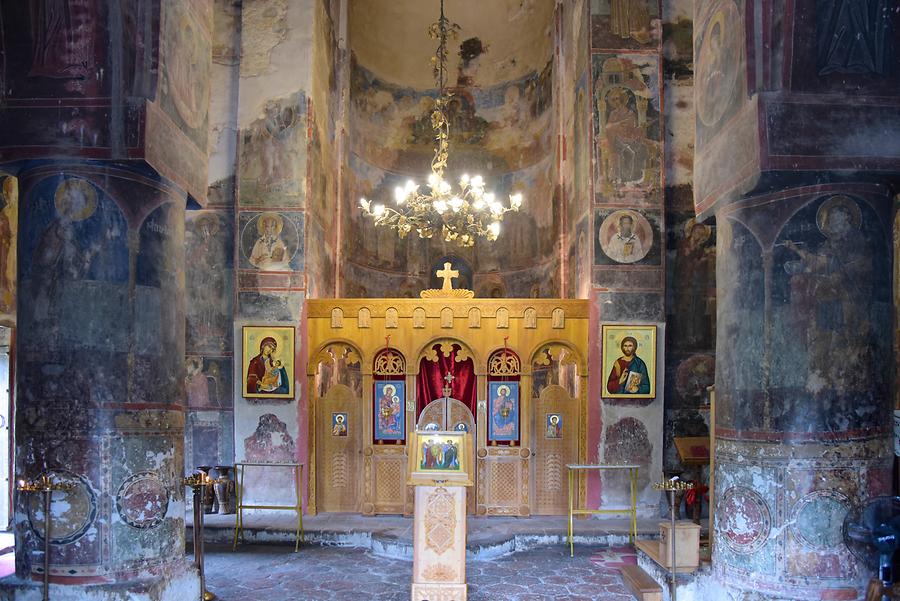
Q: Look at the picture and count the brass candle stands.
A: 3